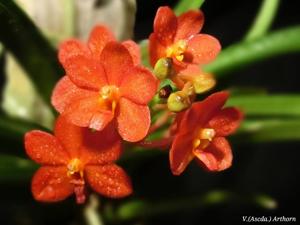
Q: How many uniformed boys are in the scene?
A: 0